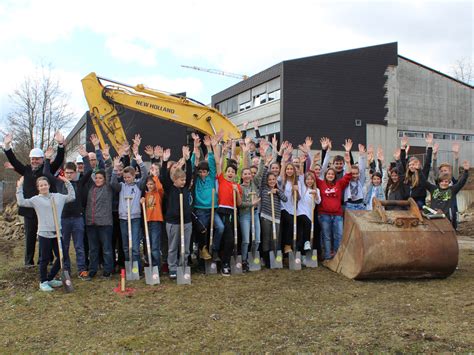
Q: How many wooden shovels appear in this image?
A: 10